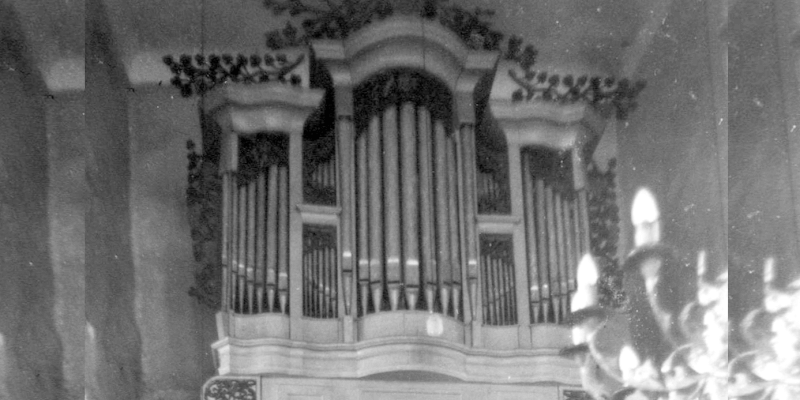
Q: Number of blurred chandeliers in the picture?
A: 1